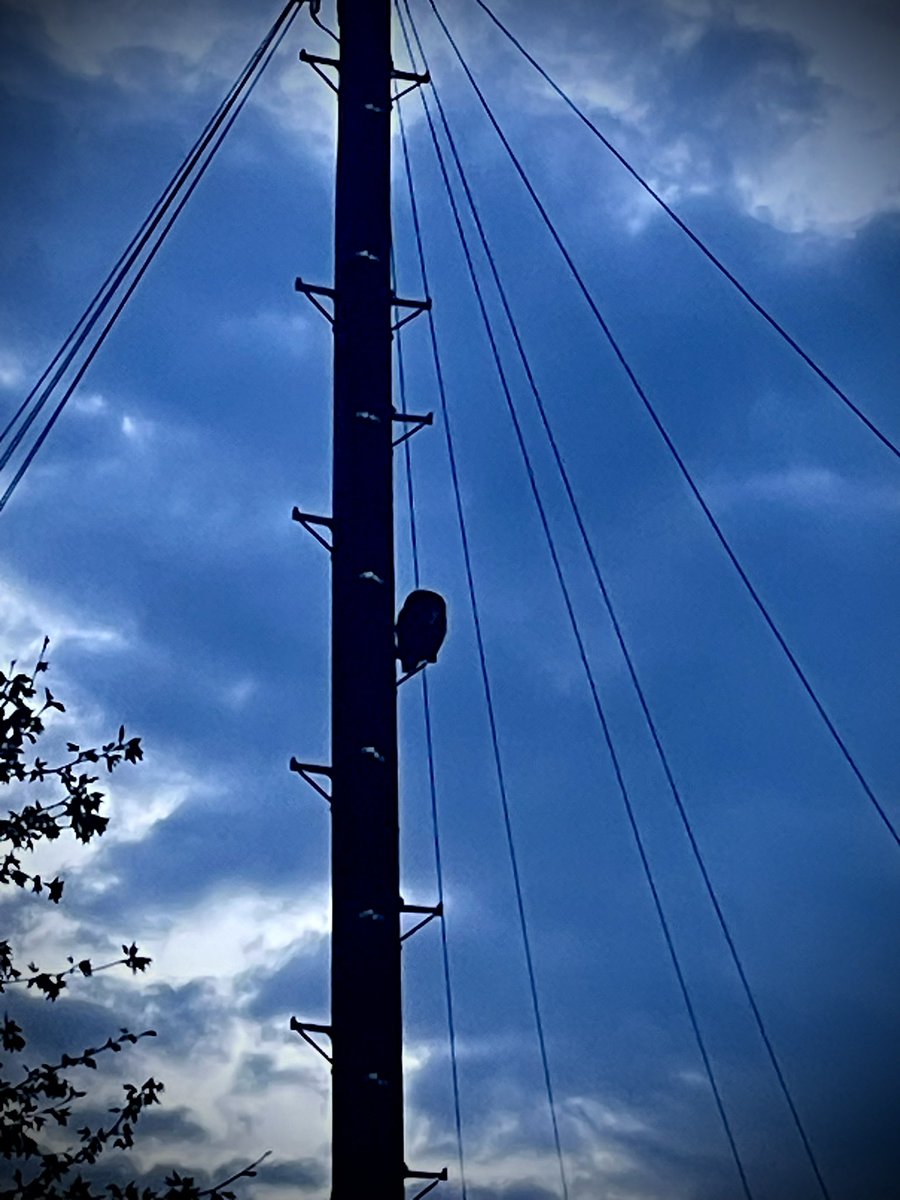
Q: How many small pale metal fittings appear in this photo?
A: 7